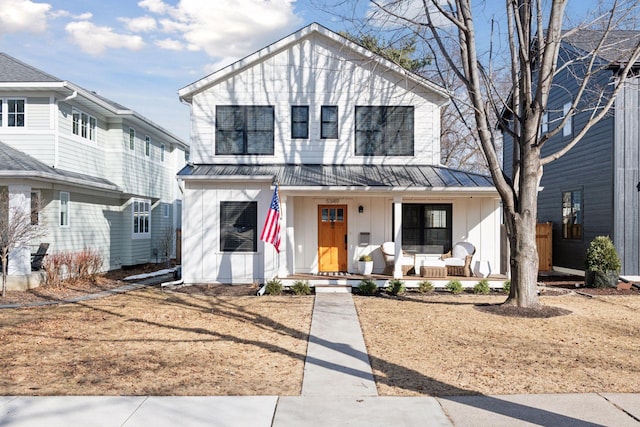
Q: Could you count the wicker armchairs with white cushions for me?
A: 2